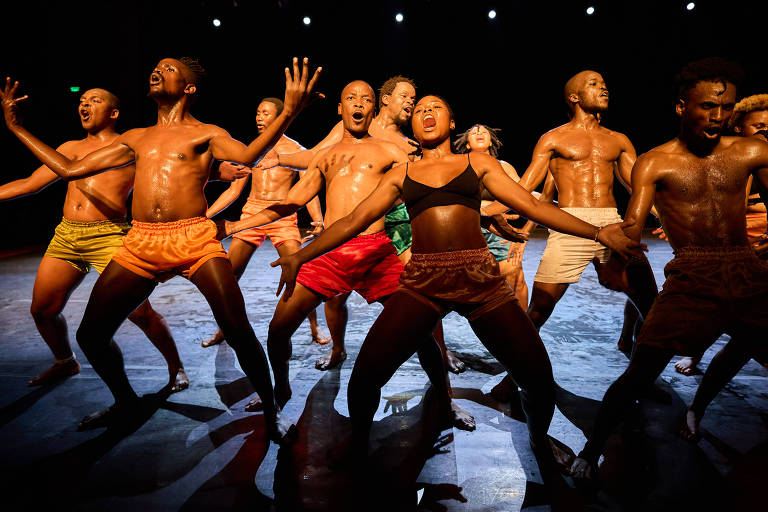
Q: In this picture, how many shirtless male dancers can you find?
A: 7